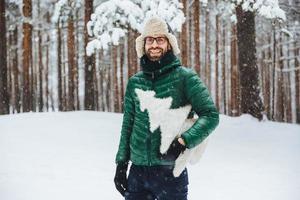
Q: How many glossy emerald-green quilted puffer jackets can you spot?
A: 1